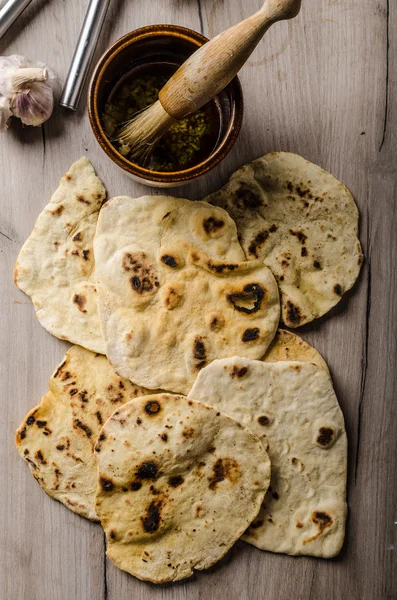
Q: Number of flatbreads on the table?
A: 7